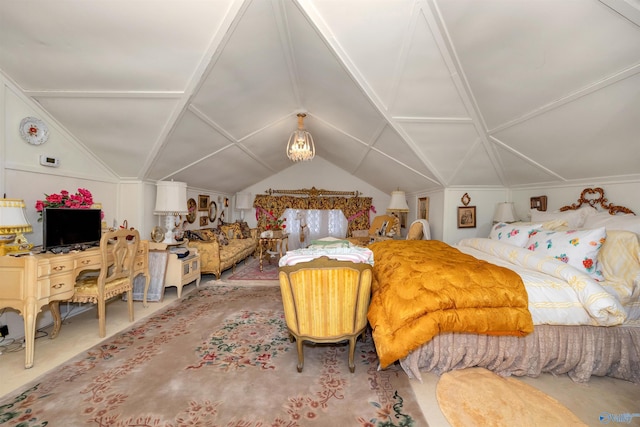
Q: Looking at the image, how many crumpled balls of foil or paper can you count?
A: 0